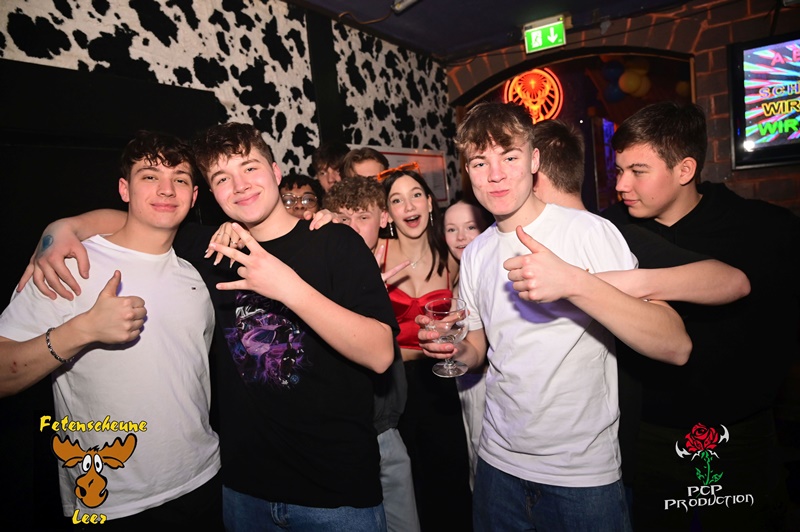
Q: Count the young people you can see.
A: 11